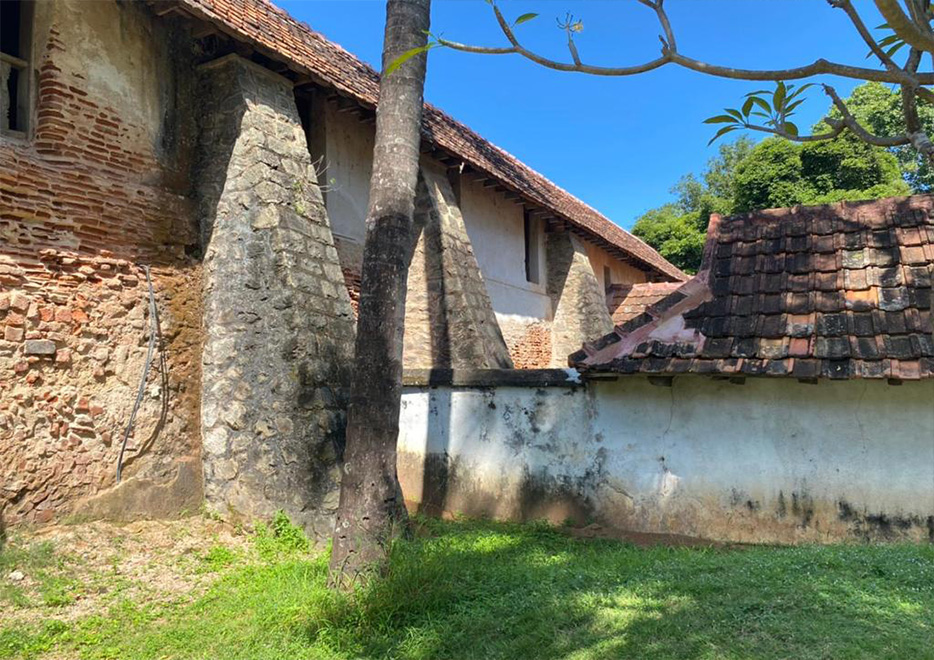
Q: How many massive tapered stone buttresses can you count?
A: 3